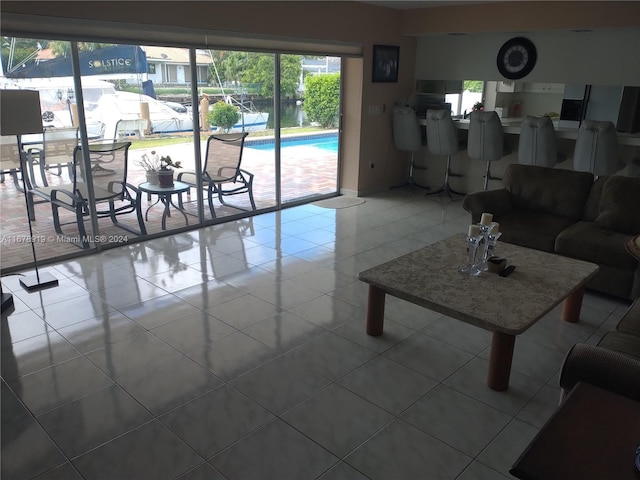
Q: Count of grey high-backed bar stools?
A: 5